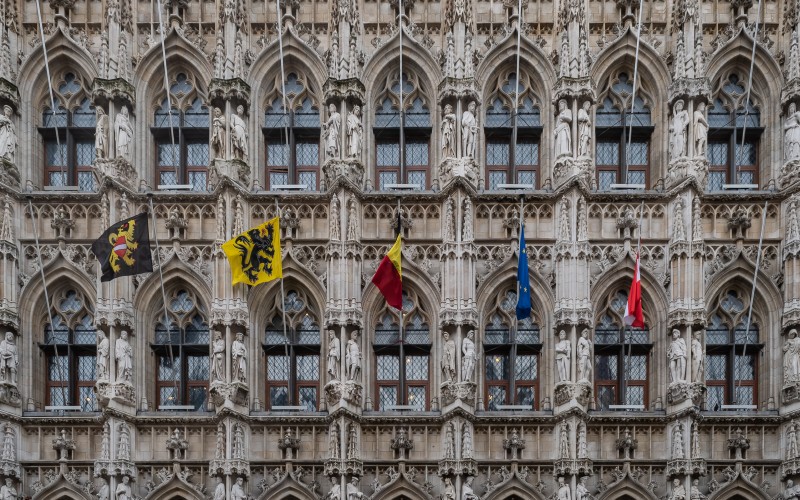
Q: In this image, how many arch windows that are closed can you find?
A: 14